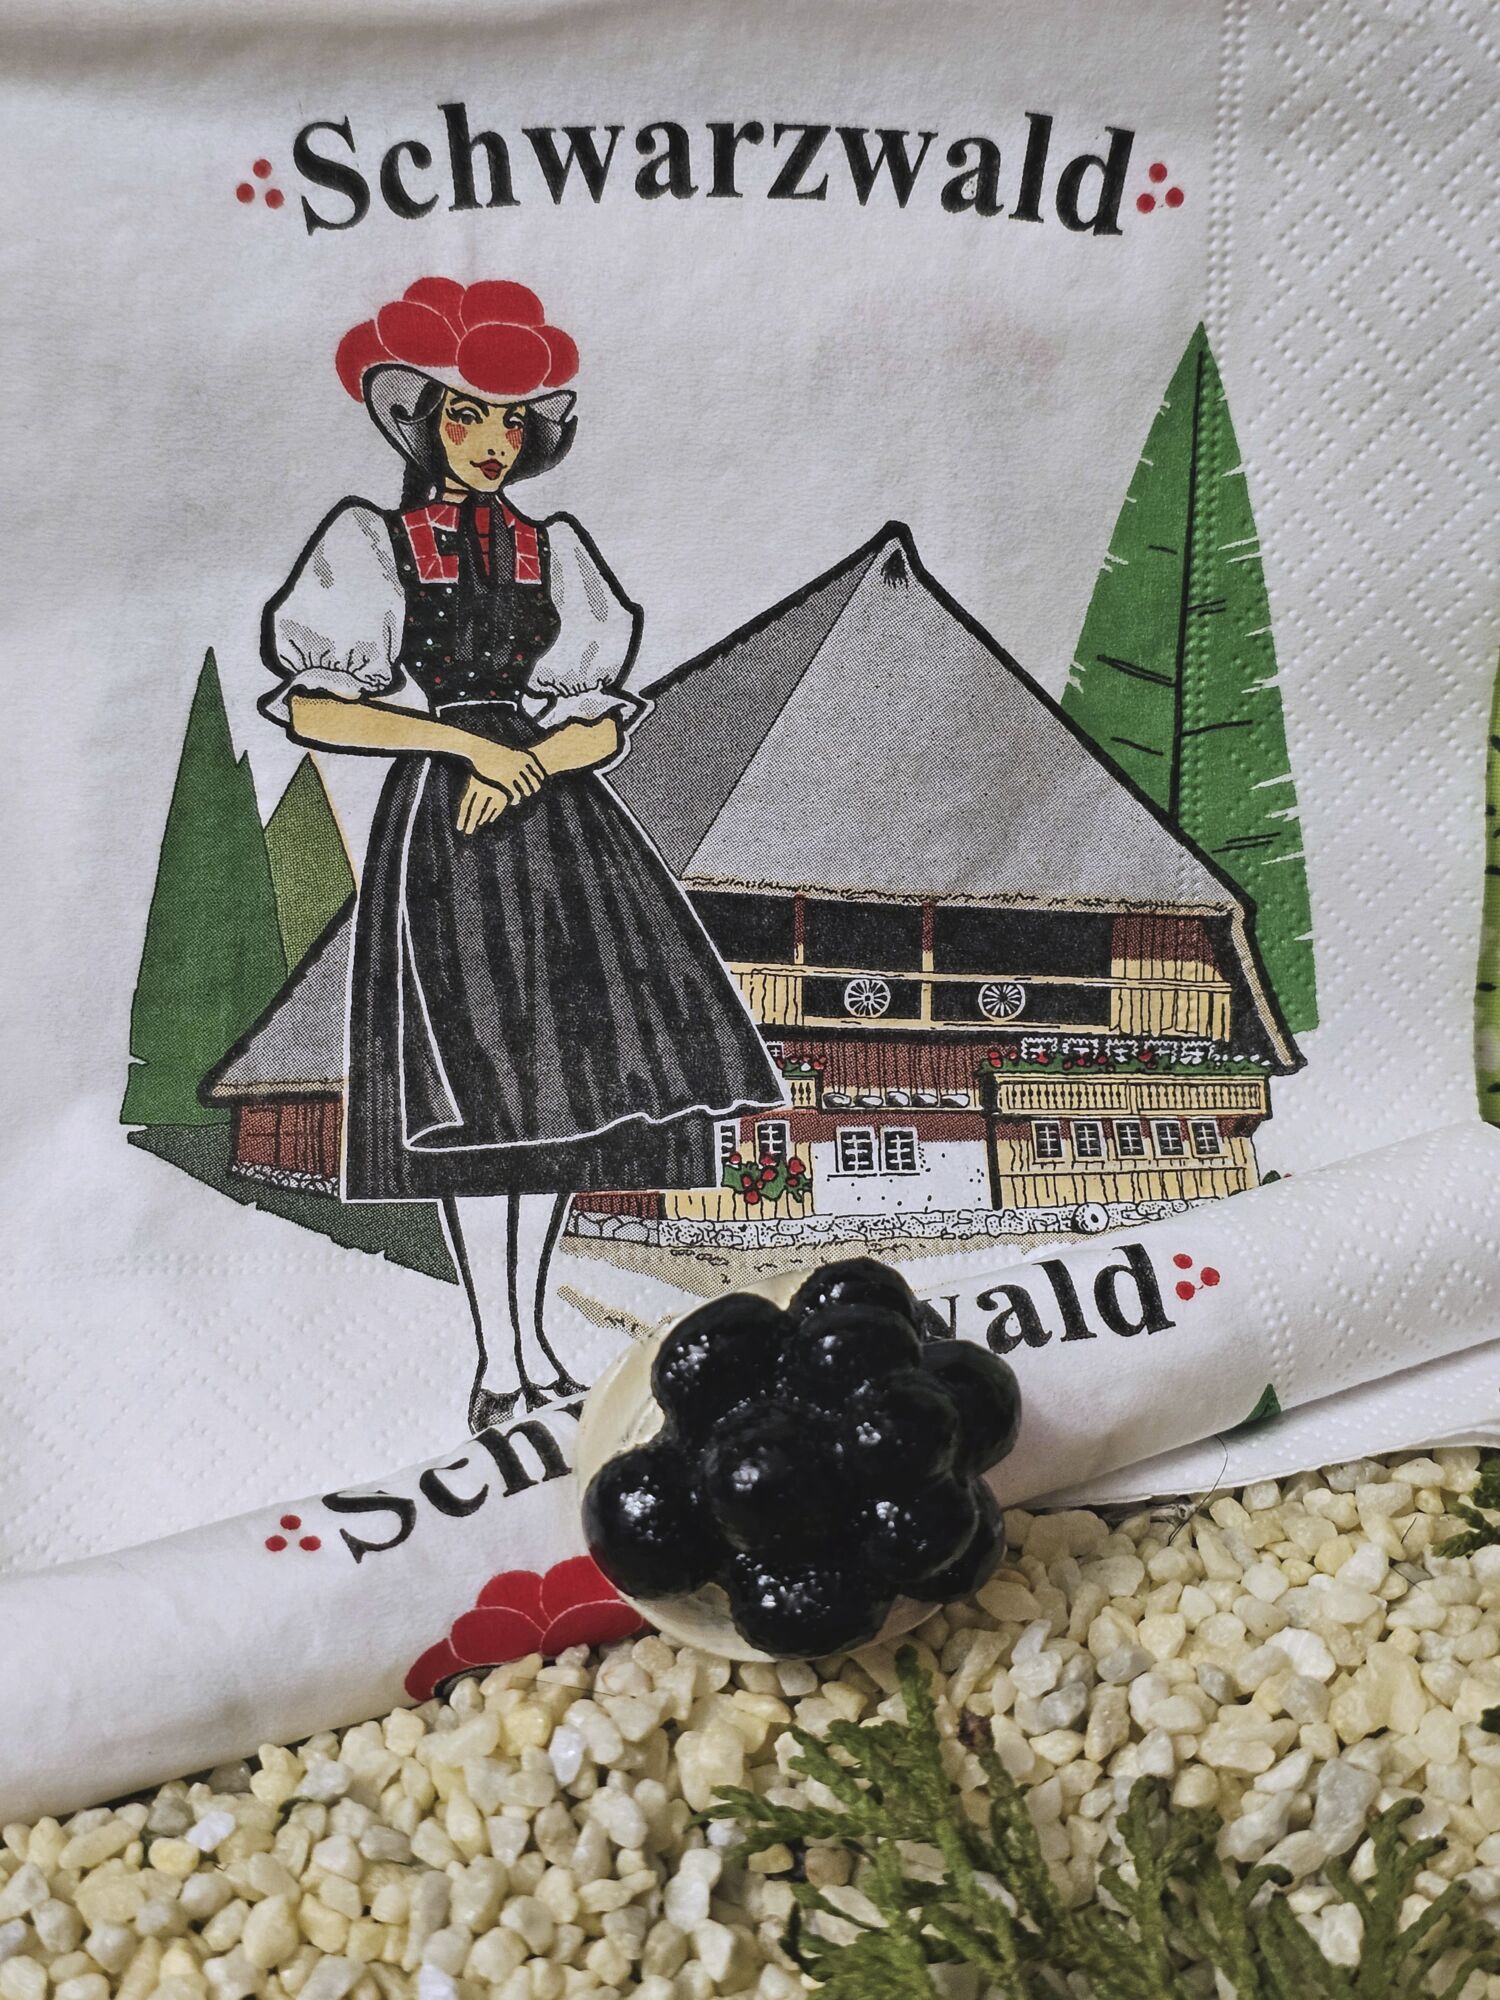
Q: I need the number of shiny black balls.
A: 10